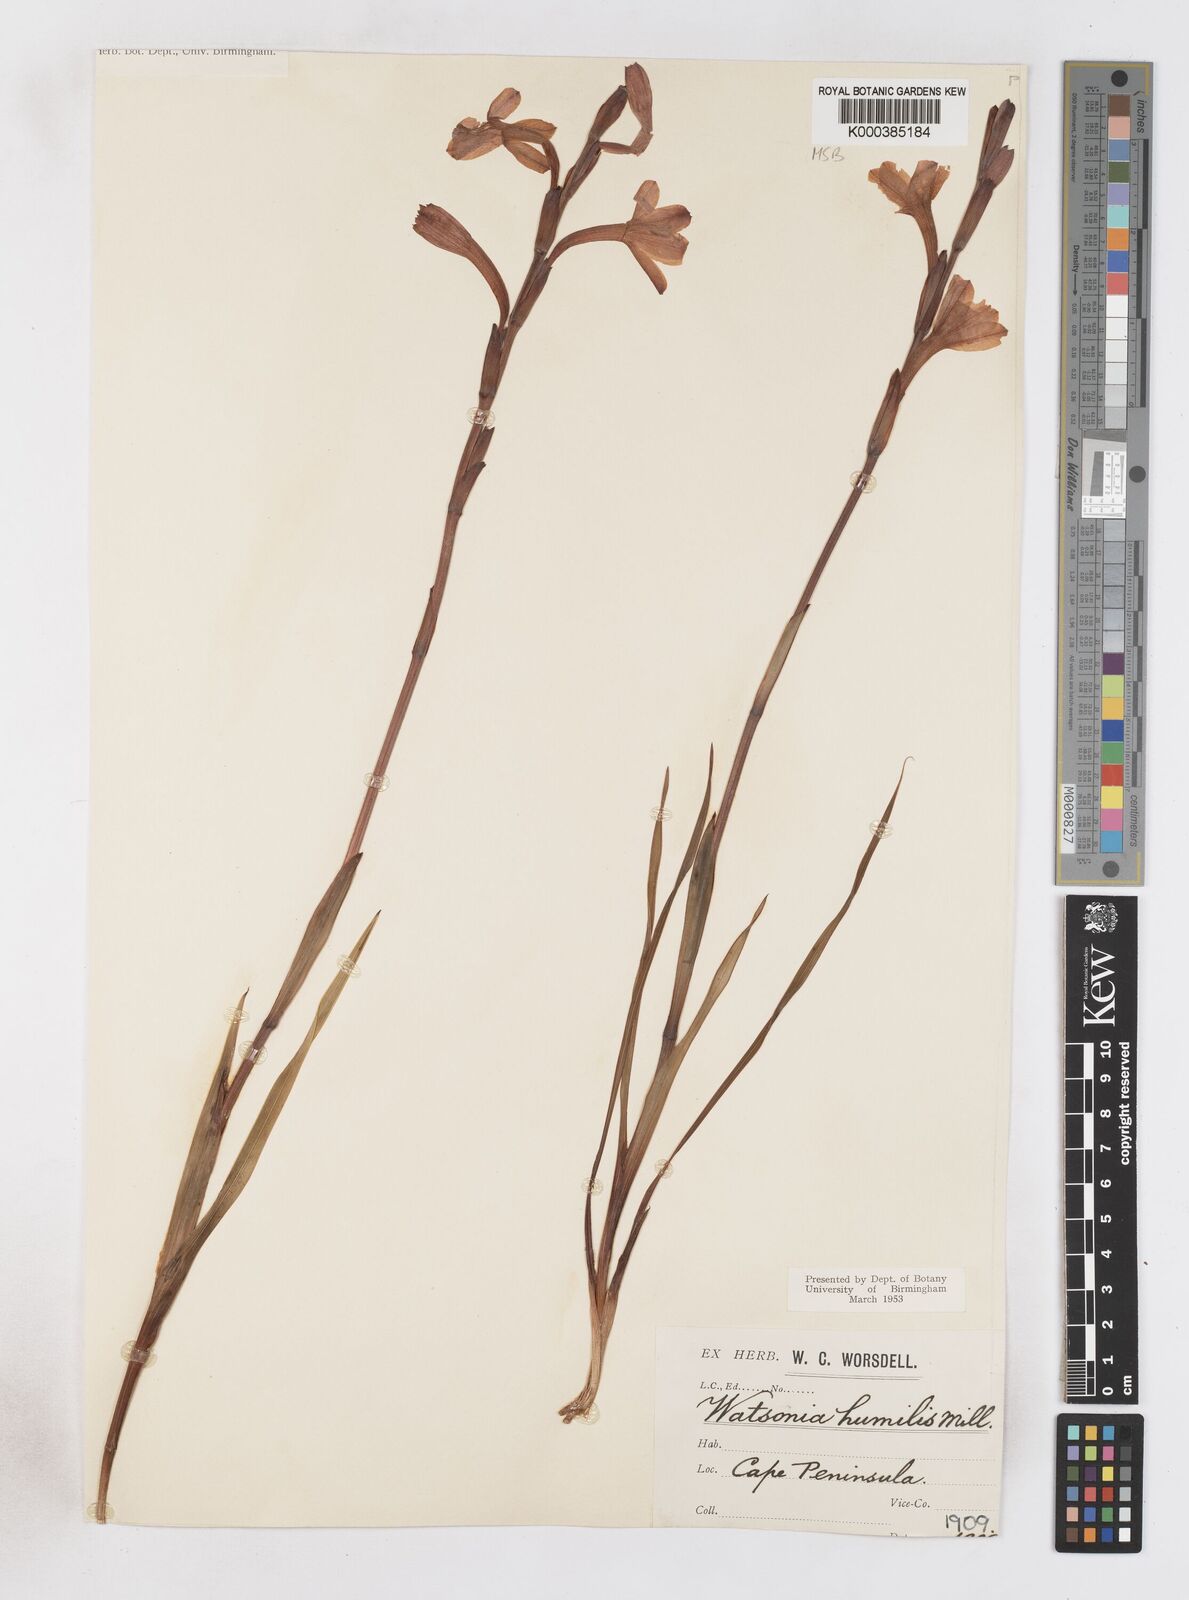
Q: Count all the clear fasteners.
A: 13